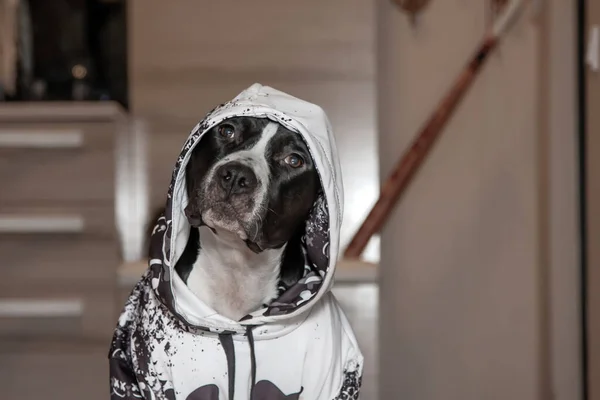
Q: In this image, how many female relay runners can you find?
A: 0